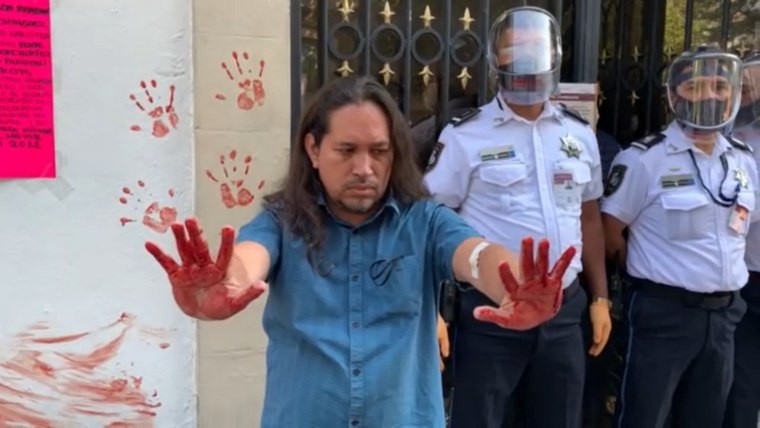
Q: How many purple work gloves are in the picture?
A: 0